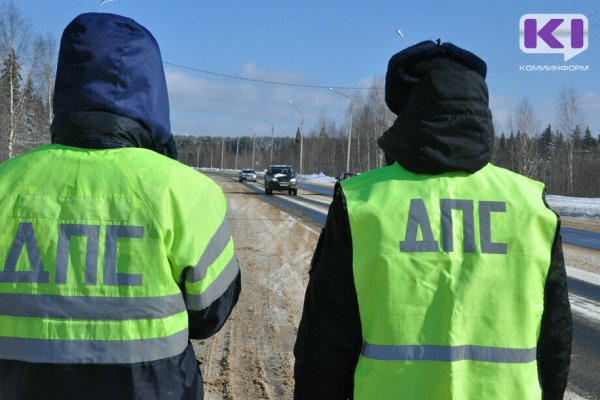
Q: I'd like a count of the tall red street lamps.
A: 0